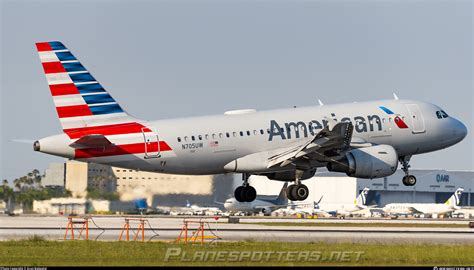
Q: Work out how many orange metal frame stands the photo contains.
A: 3